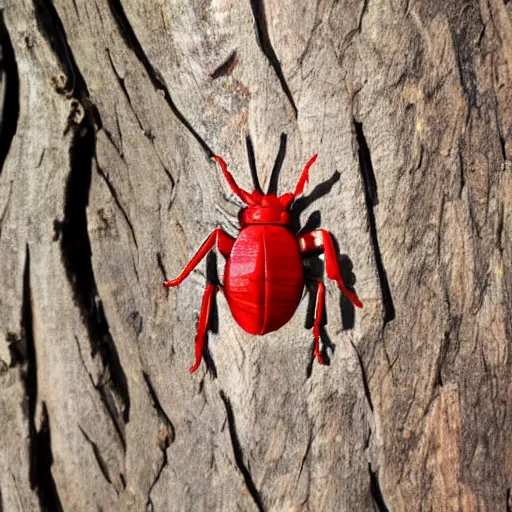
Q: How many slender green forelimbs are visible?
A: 0